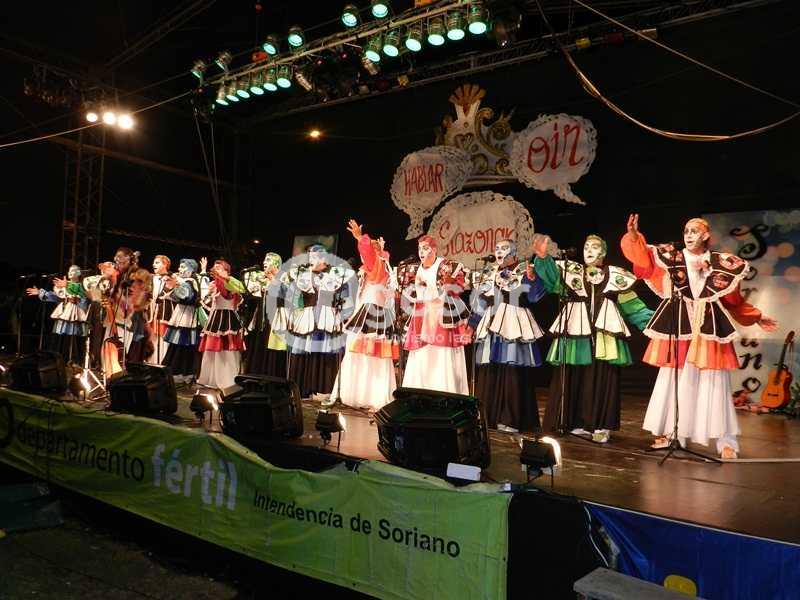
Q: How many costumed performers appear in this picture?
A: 14